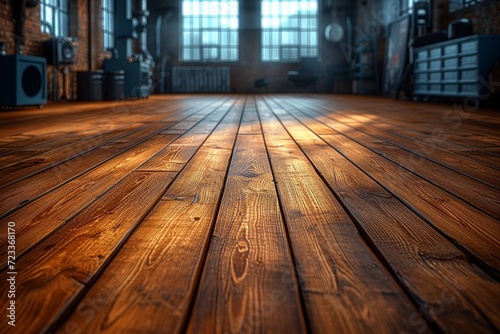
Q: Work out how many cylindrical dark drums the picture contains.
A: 2